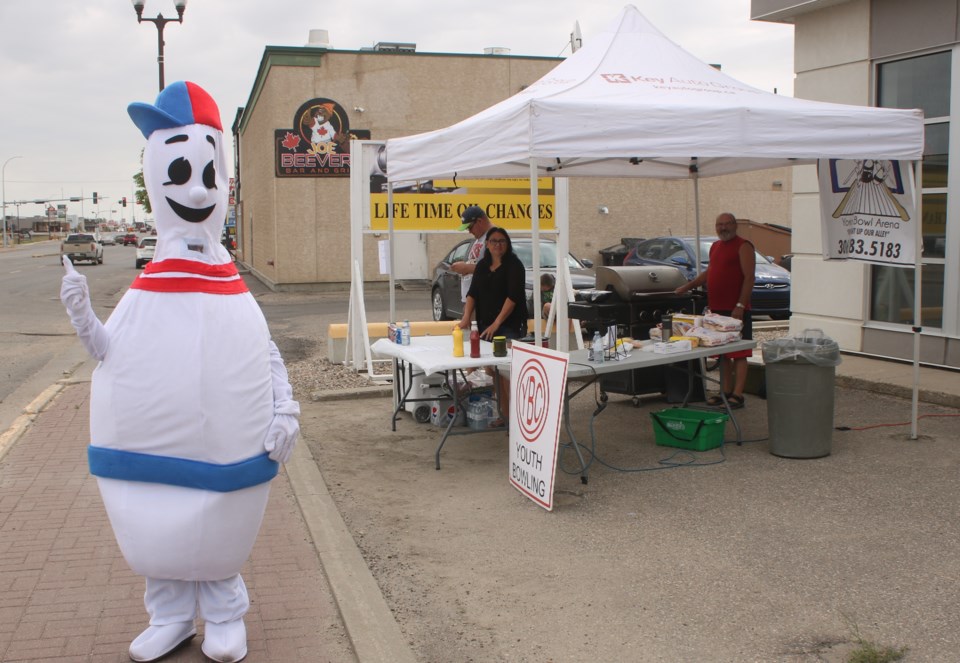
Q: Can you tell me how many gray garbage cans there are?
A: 1